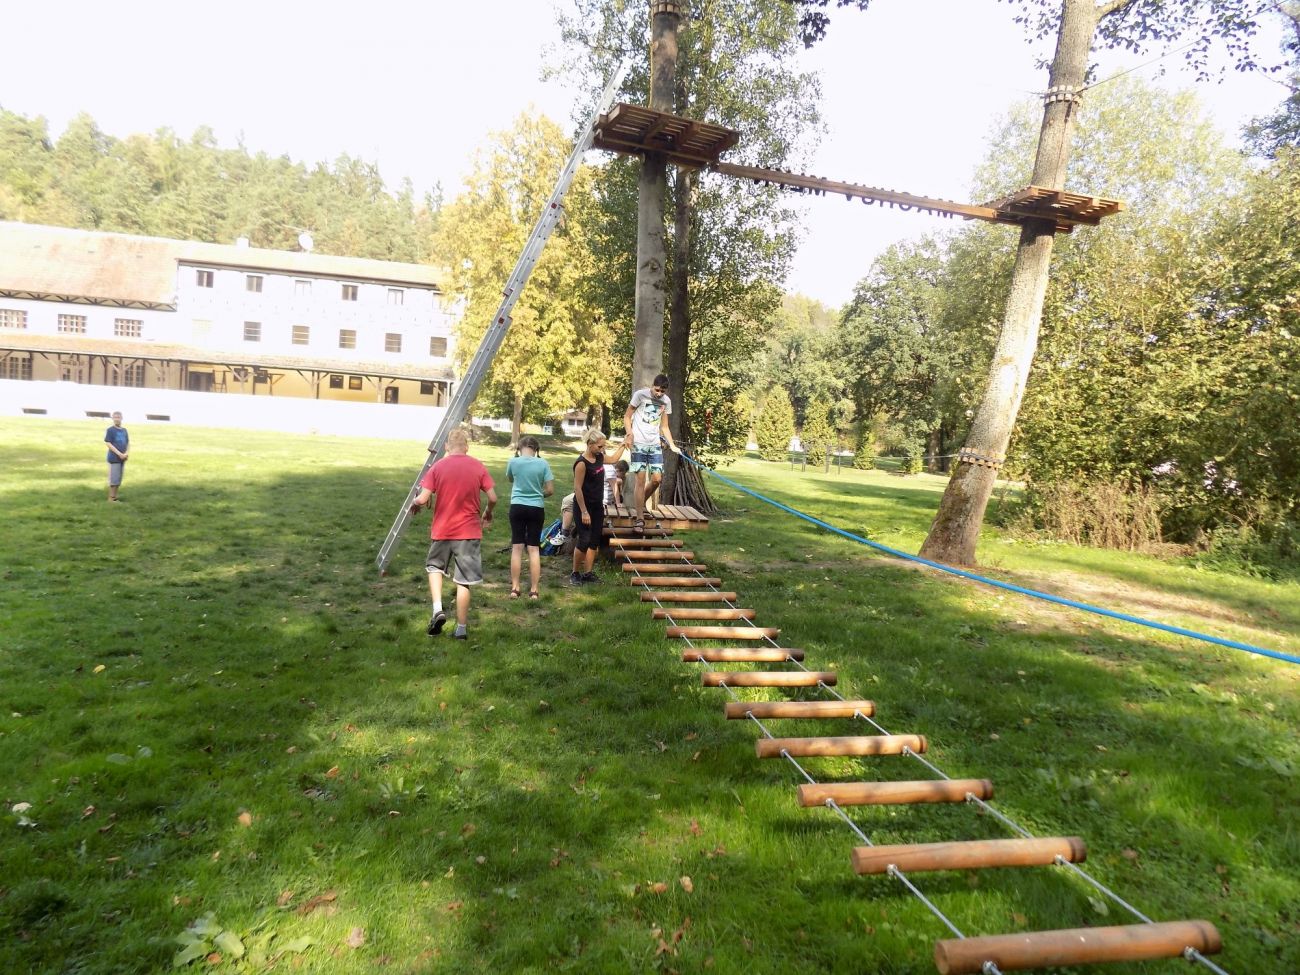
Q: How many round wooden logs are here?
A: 15